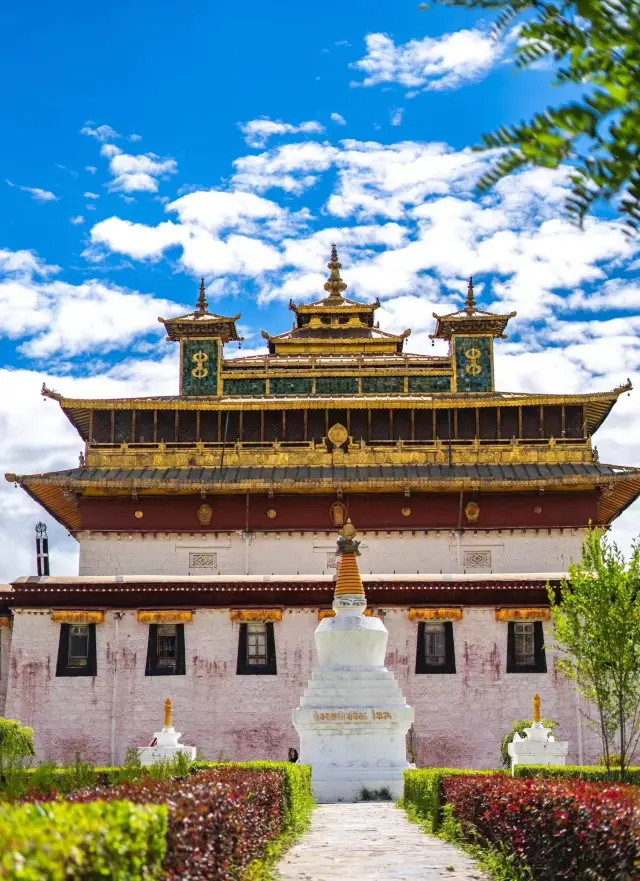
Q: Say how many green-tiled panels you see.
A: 7